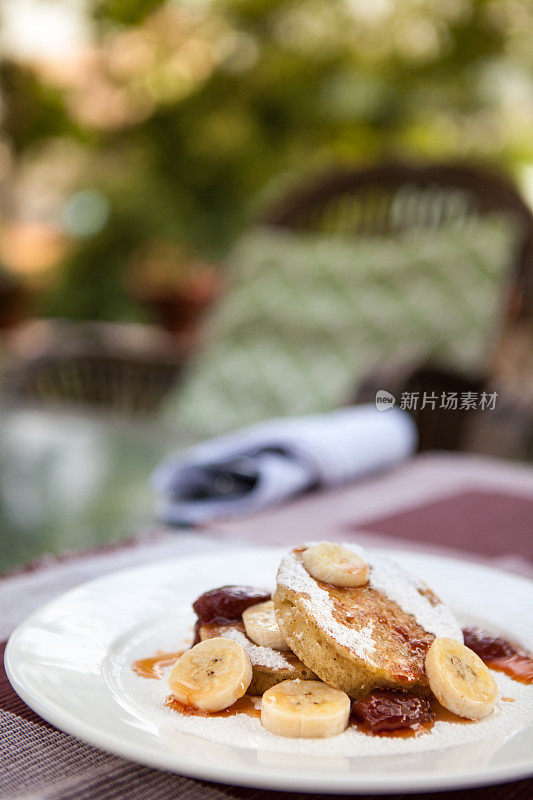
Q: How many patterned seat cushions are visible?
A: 1